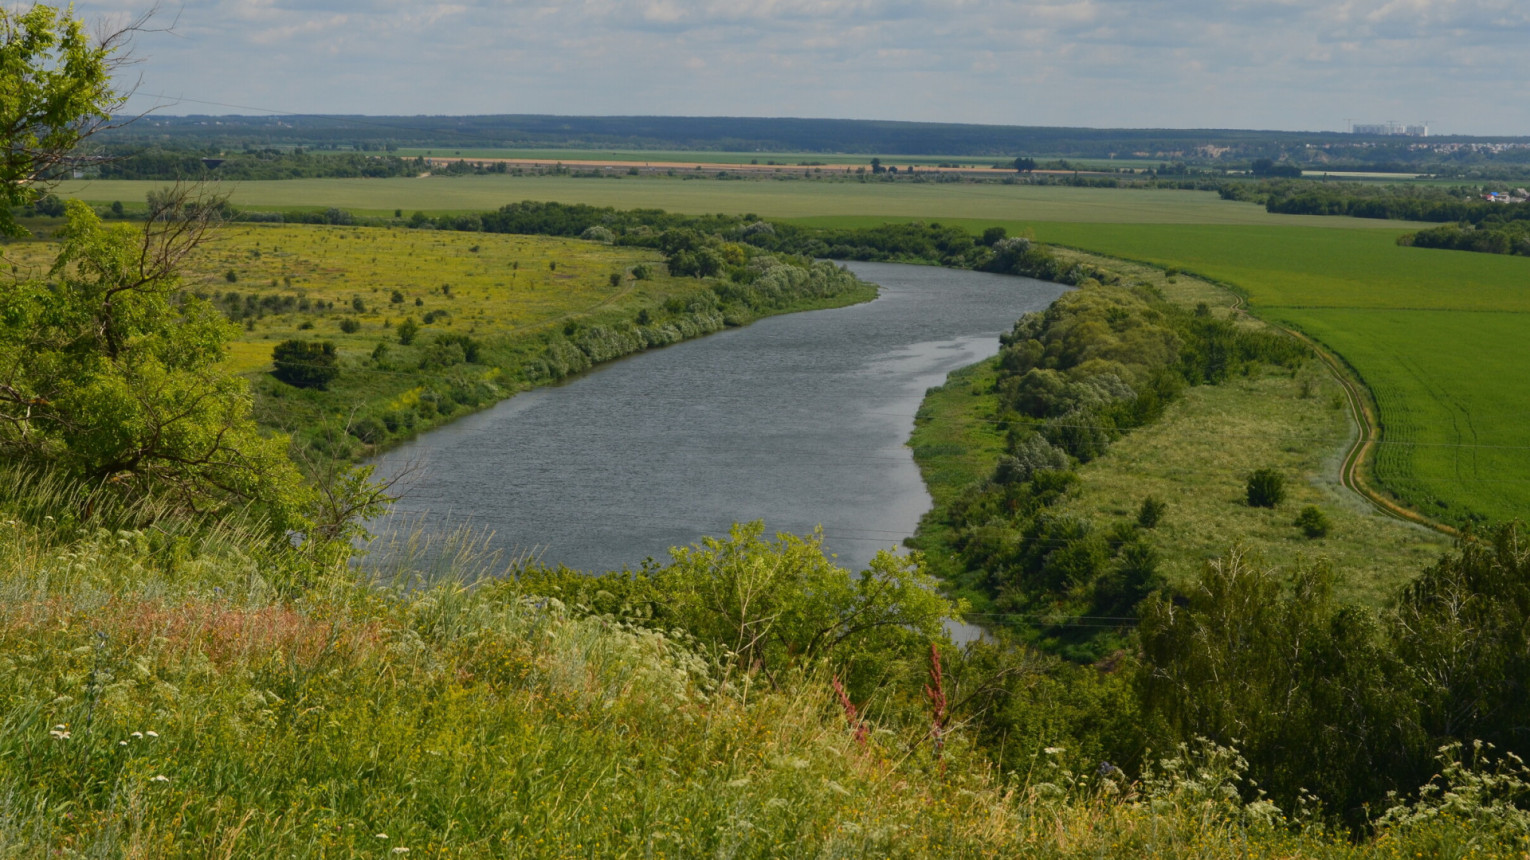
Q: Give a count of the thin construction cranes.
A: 3